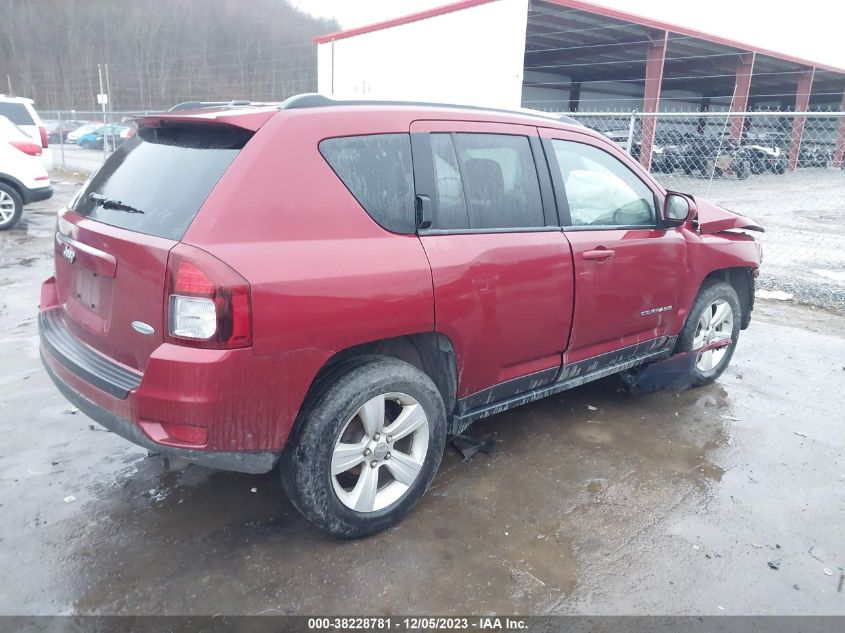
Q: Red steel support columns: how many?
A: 4